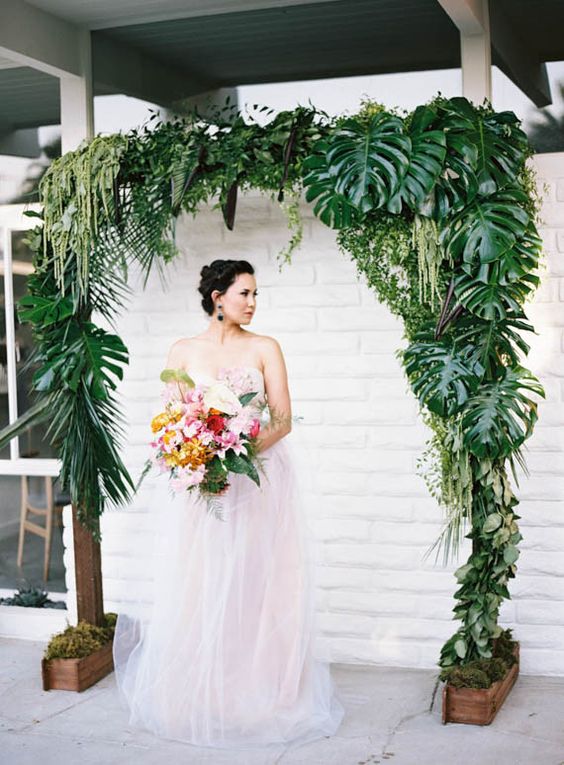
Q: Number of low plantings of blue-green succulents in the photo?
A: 1